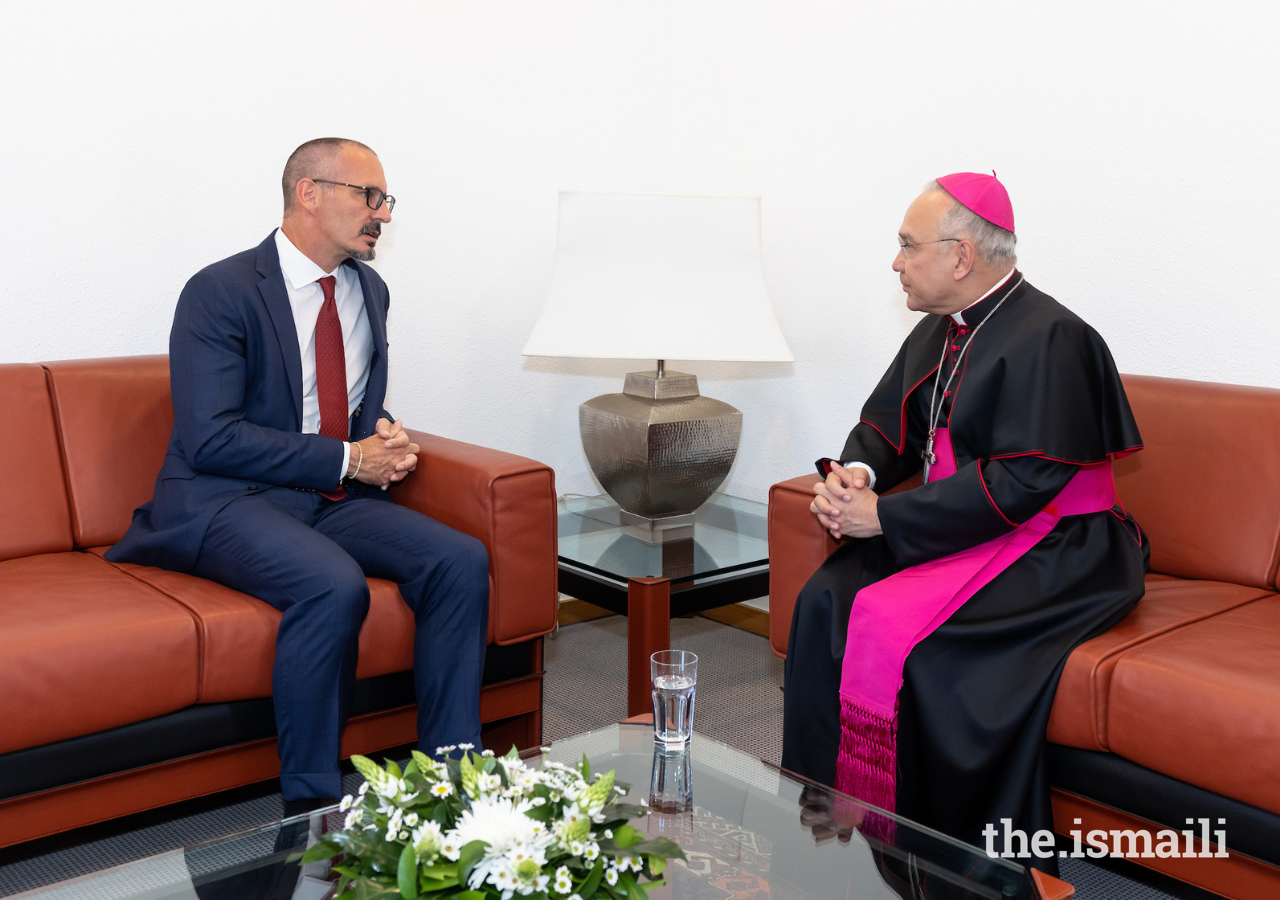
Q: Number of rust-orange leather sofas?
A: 2